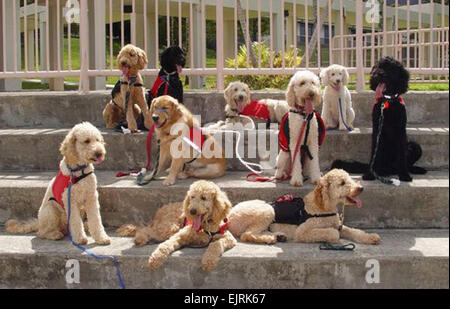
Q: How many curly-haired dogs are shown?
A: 9